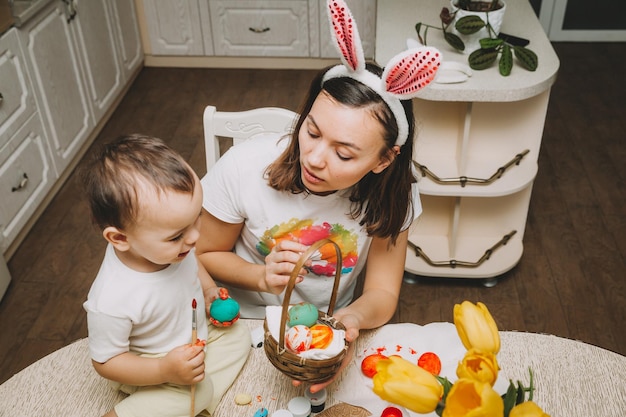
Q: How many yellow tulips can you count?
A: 5